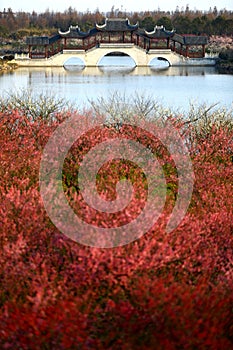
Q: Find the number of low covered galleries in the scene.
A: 2